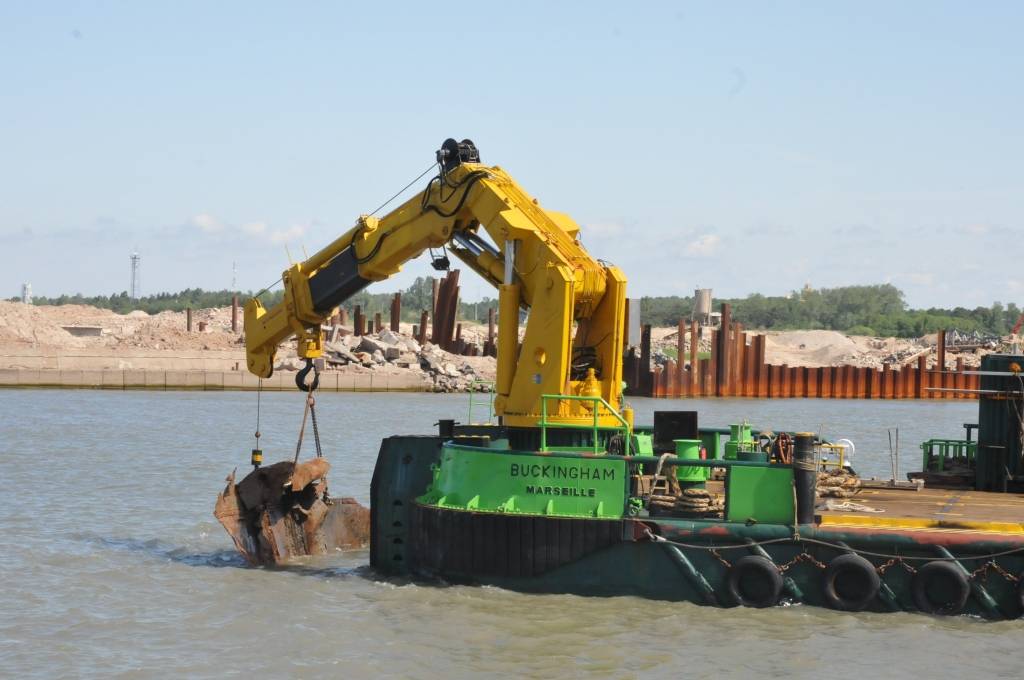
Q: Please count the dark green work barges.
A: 1